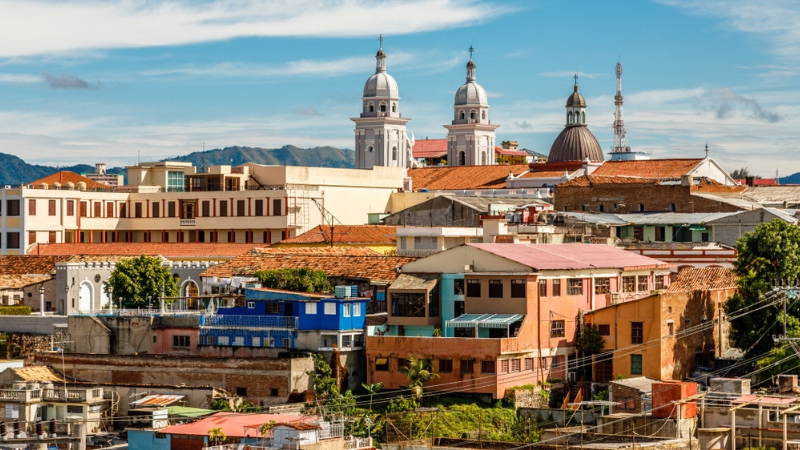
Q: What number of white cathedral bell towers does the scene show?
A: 2